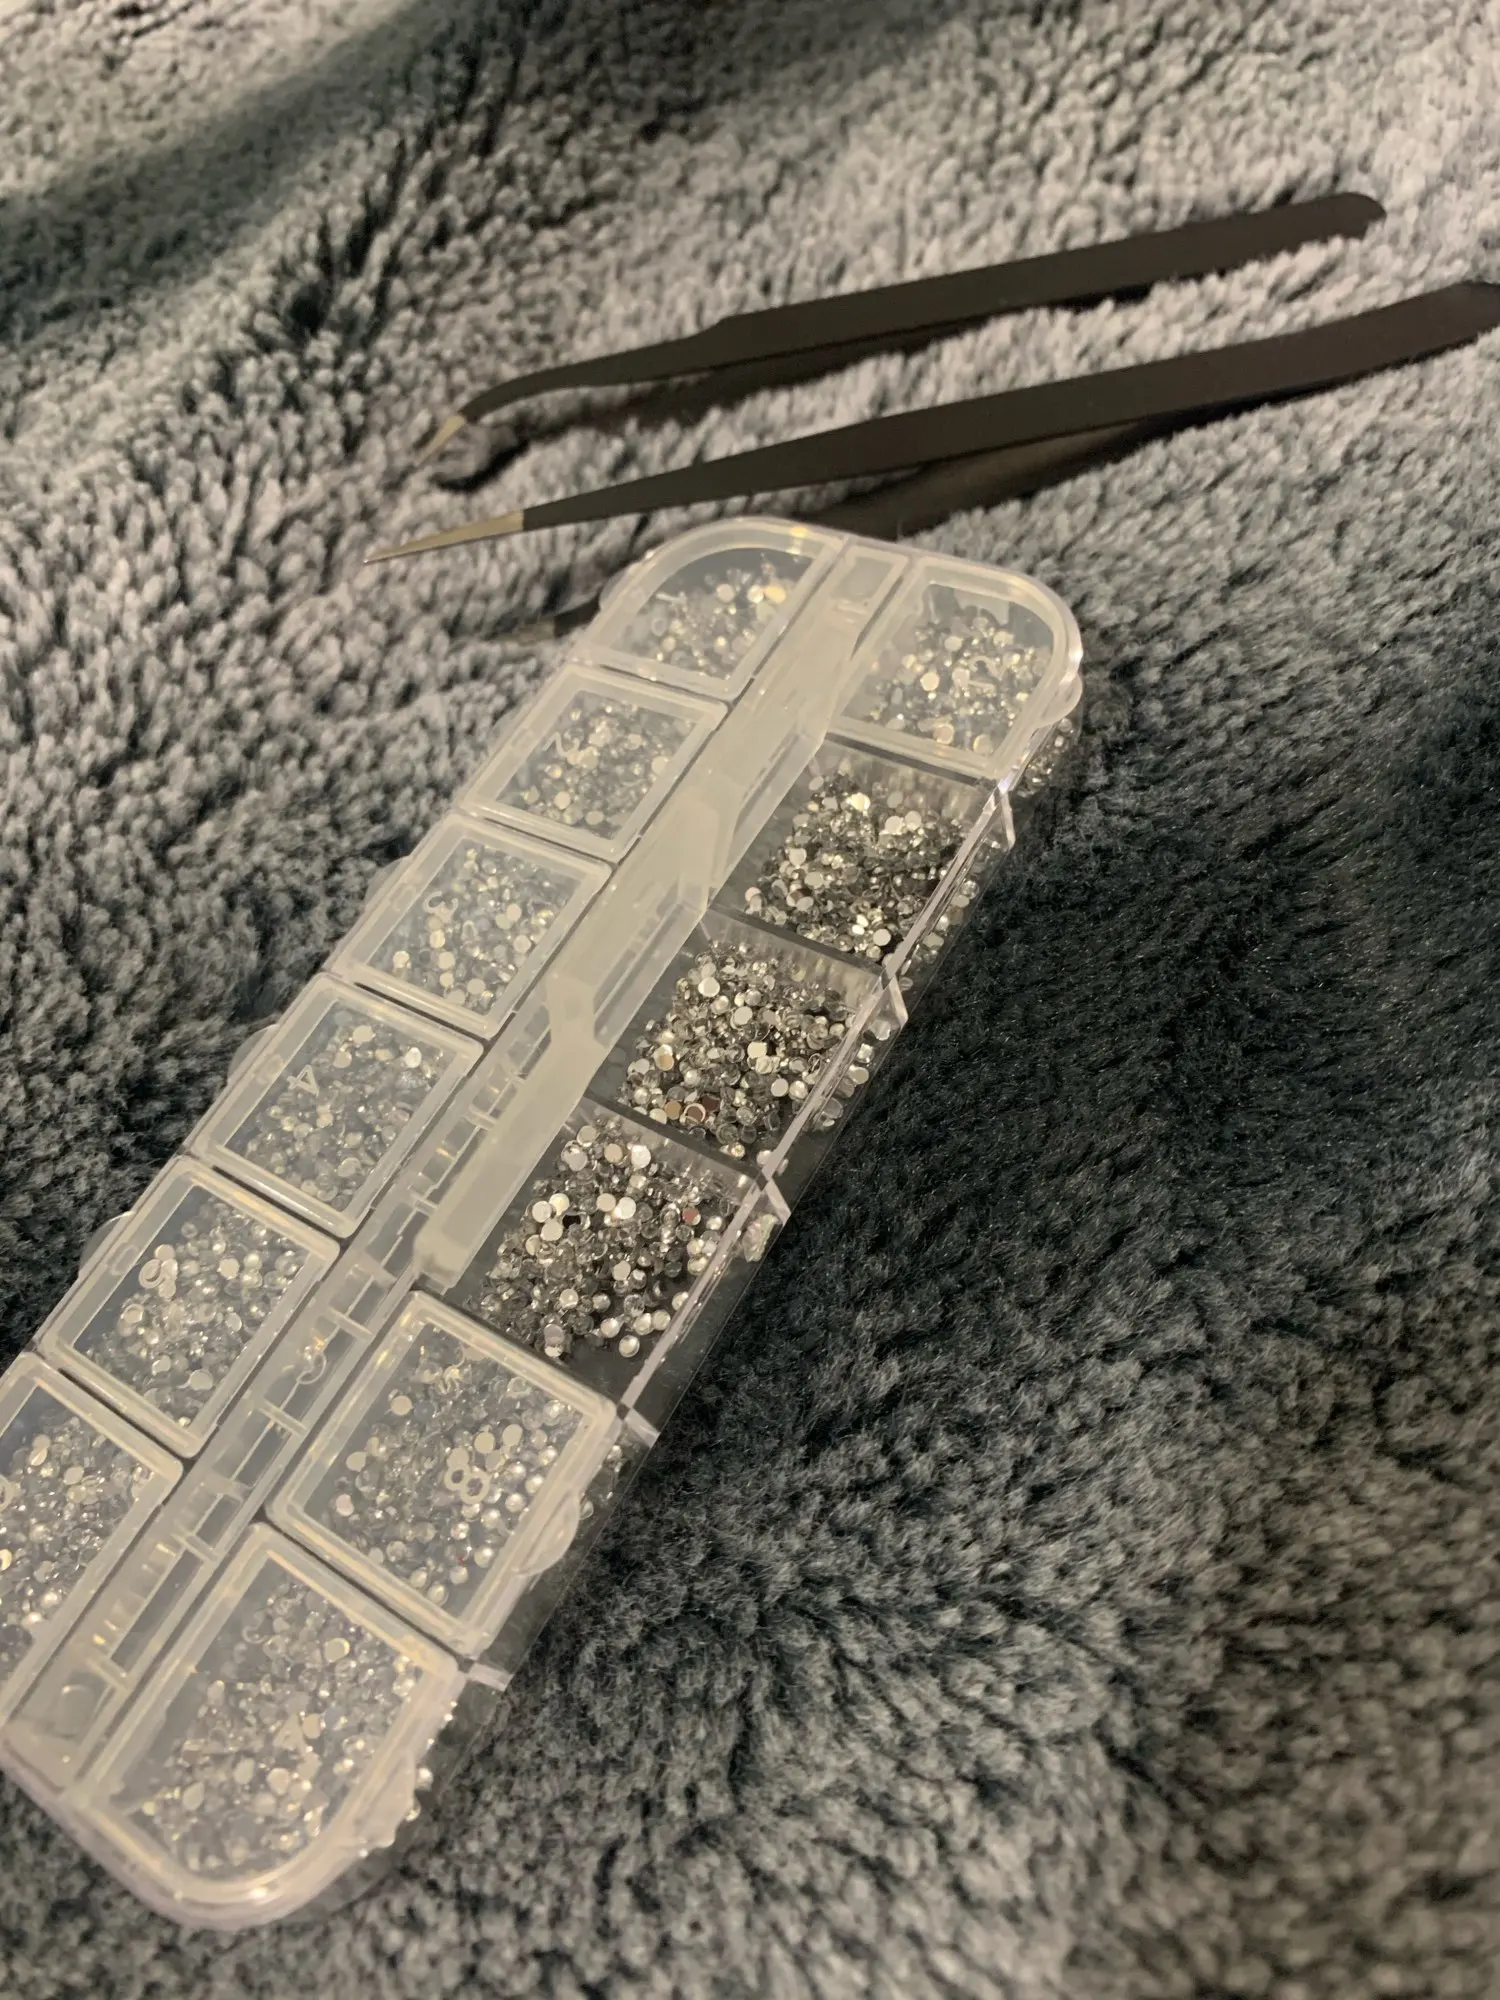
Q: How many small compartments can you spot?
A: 12